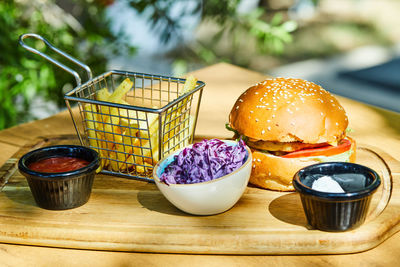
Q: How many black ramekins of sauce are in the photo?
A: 2